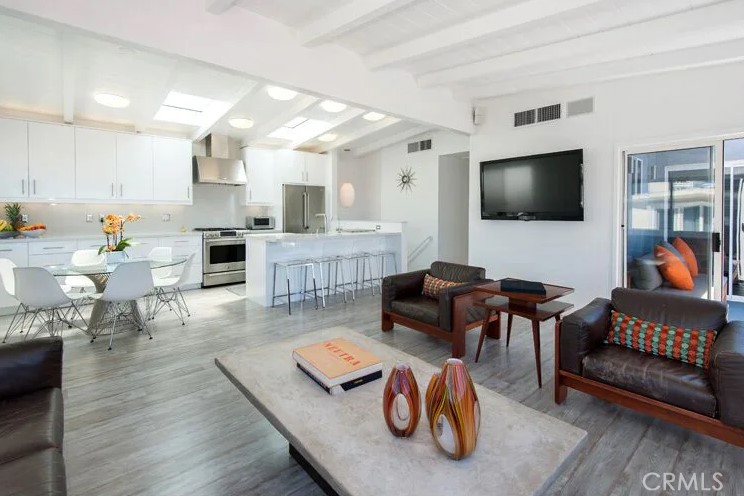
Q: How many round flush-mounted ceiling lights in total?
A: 6